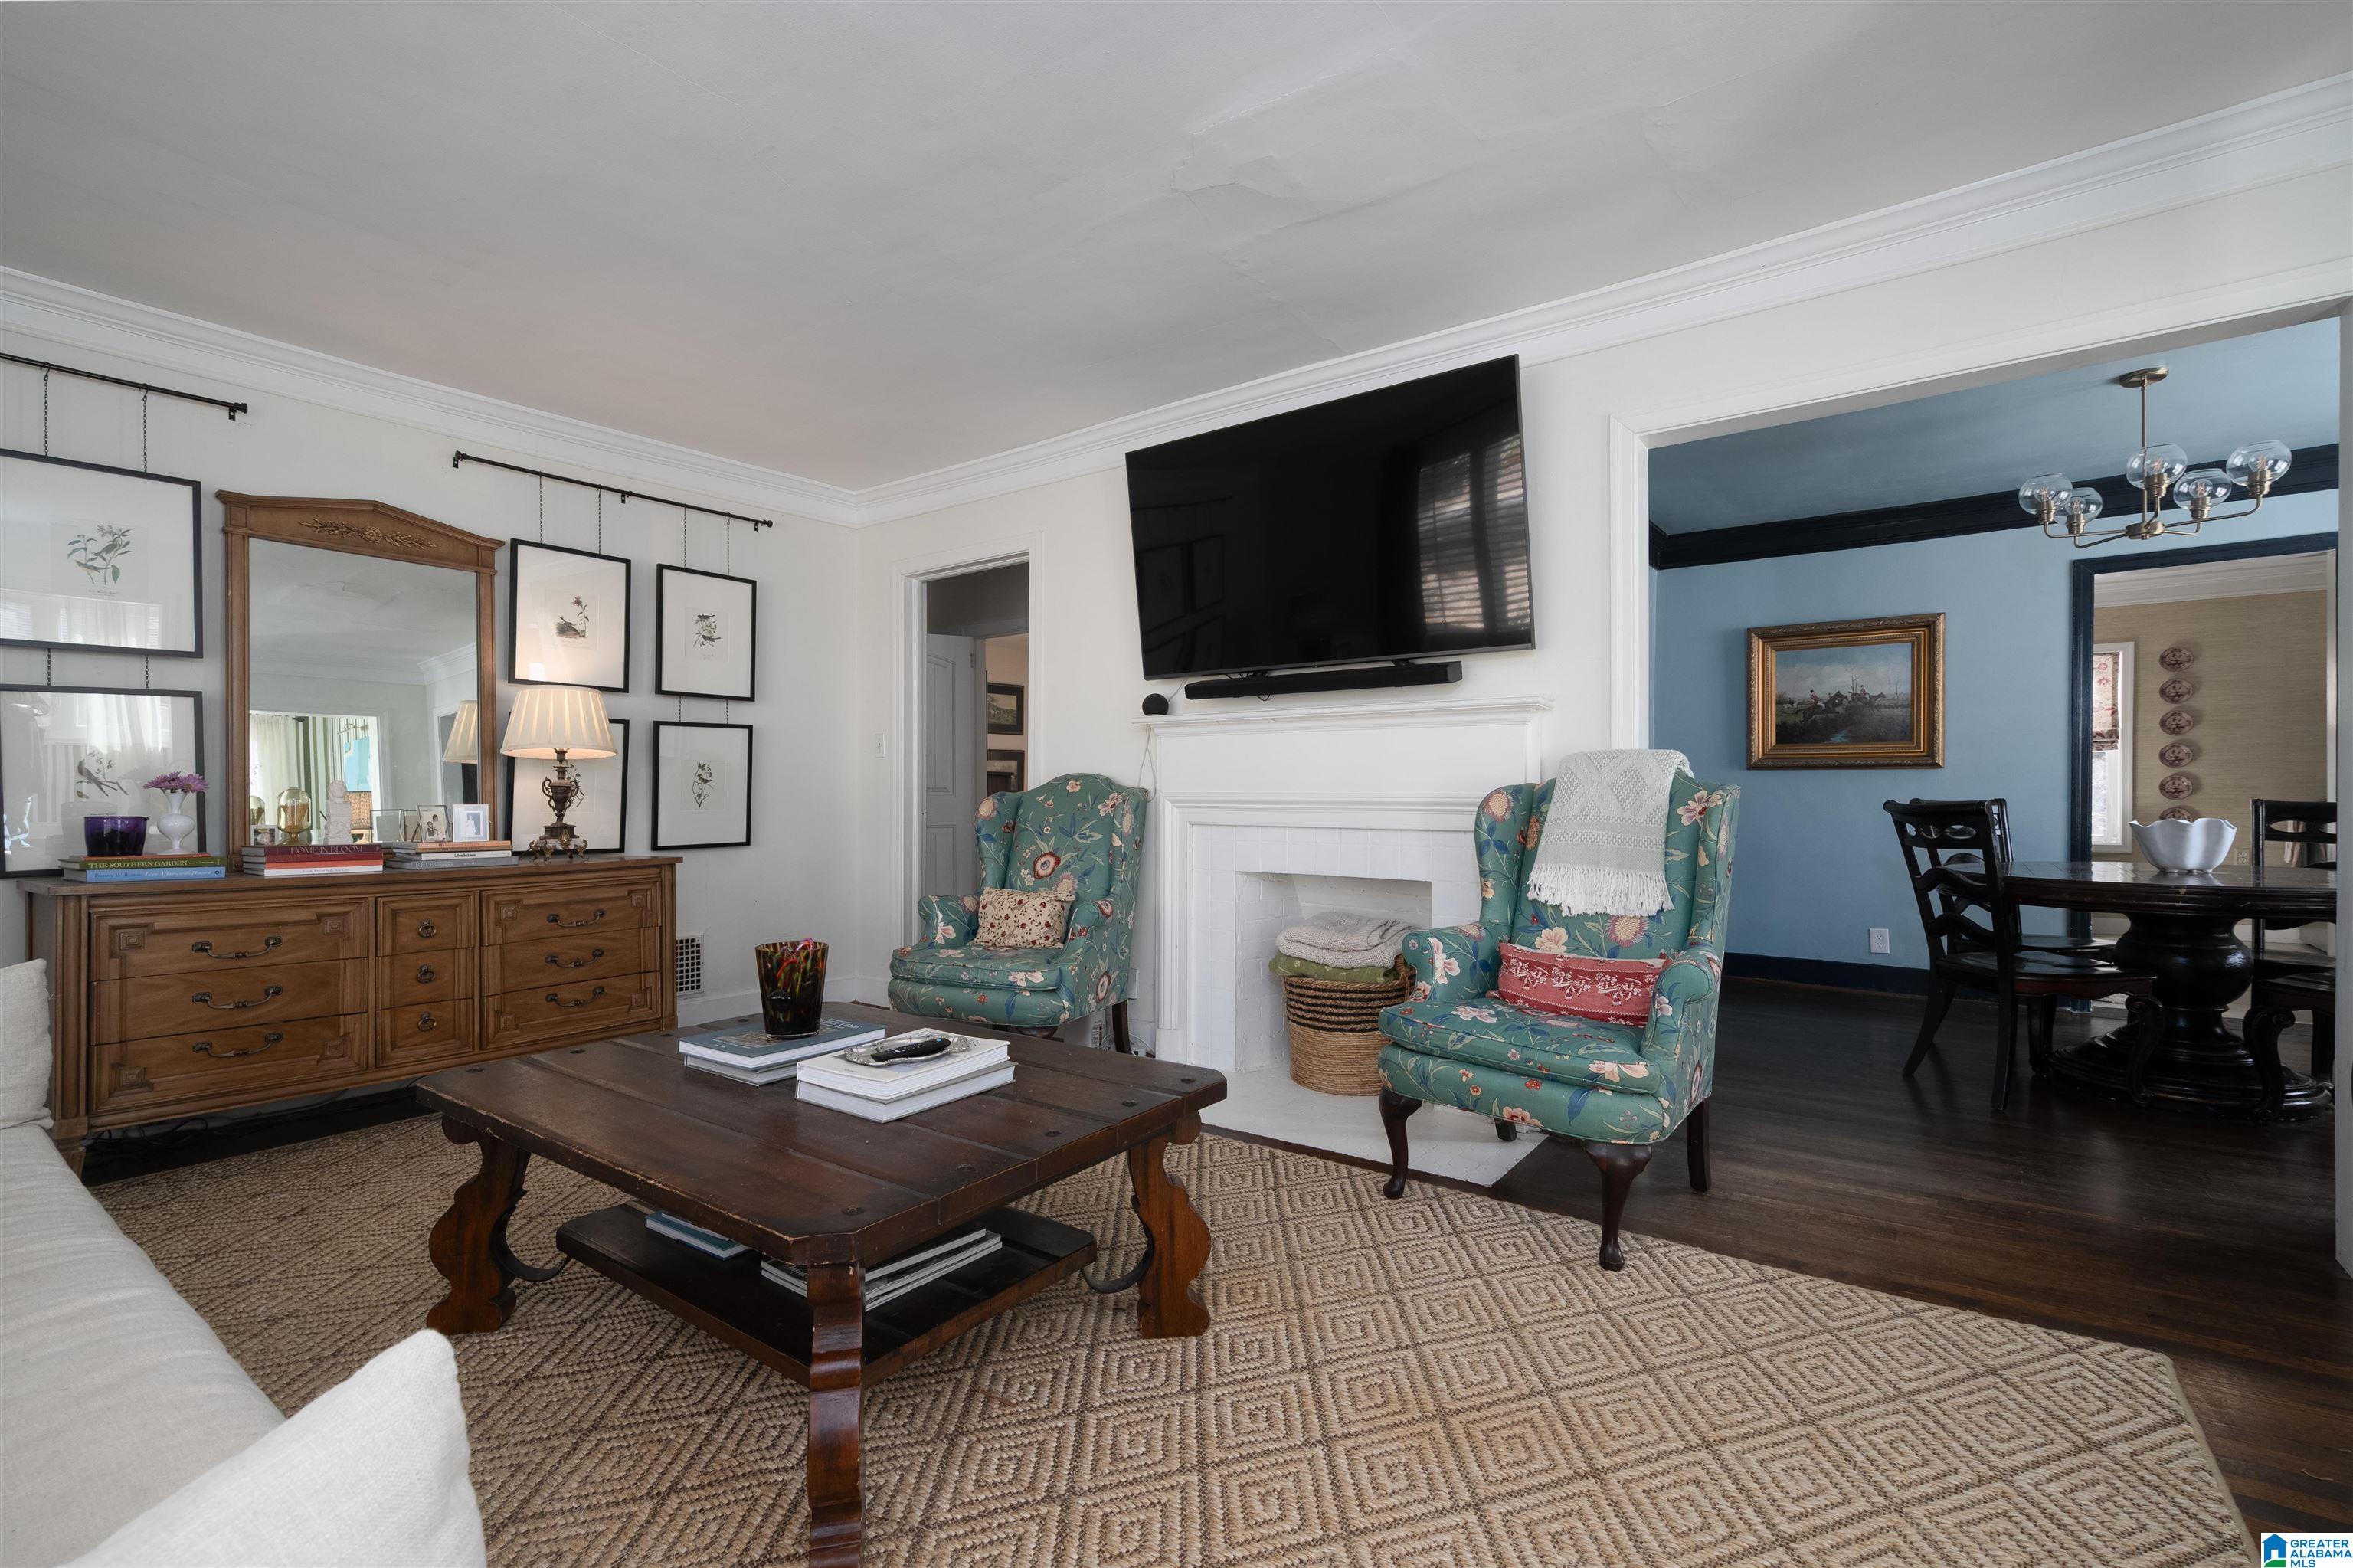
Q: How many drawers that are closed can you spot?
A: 9